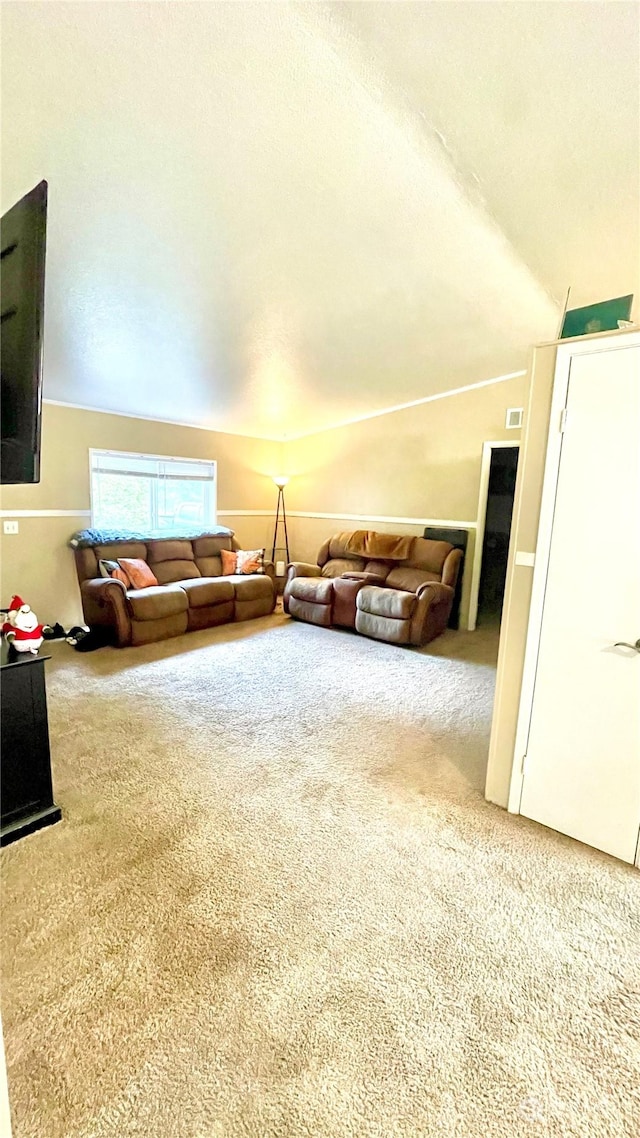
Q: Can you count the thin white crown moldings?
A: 2